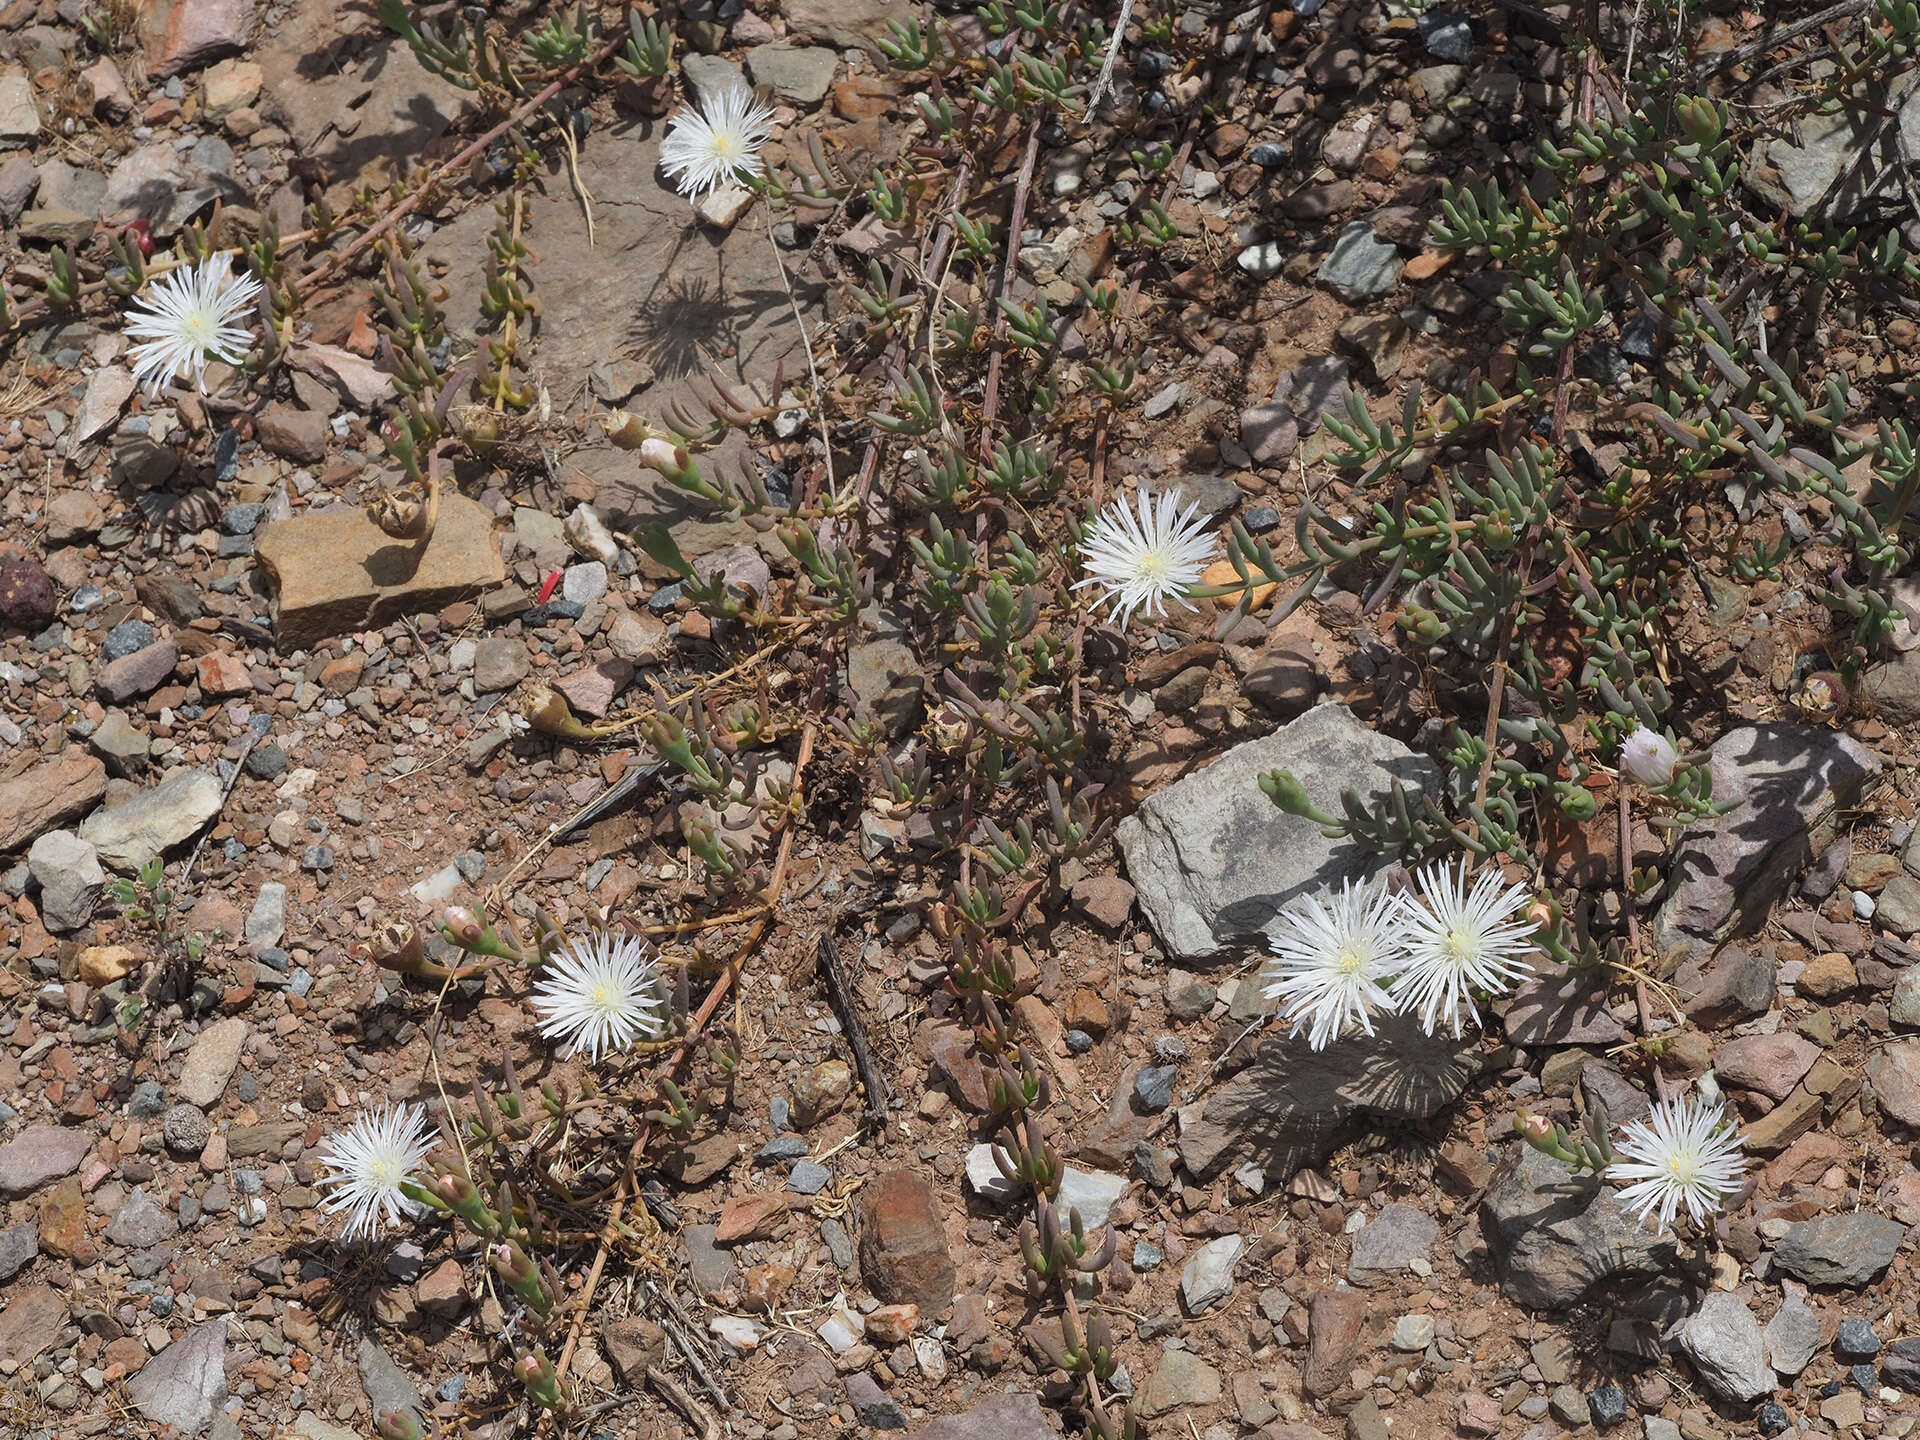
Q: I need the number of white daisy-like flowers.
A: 8